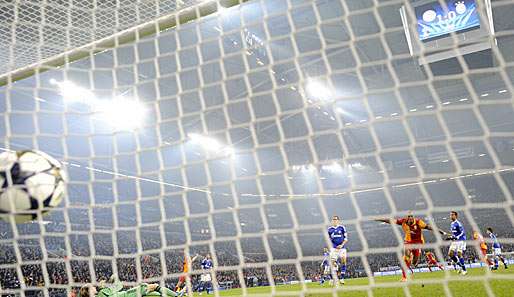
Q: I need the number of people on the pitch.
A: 10